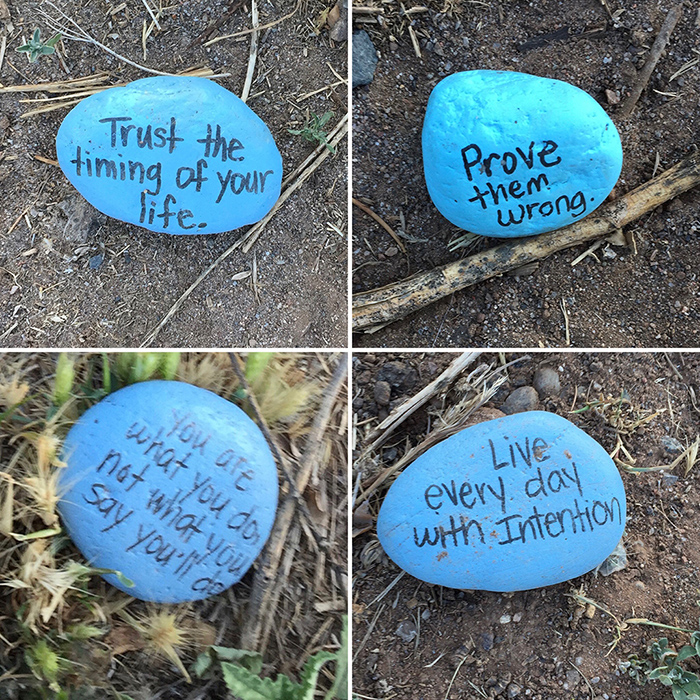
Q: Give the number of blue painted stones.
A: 4